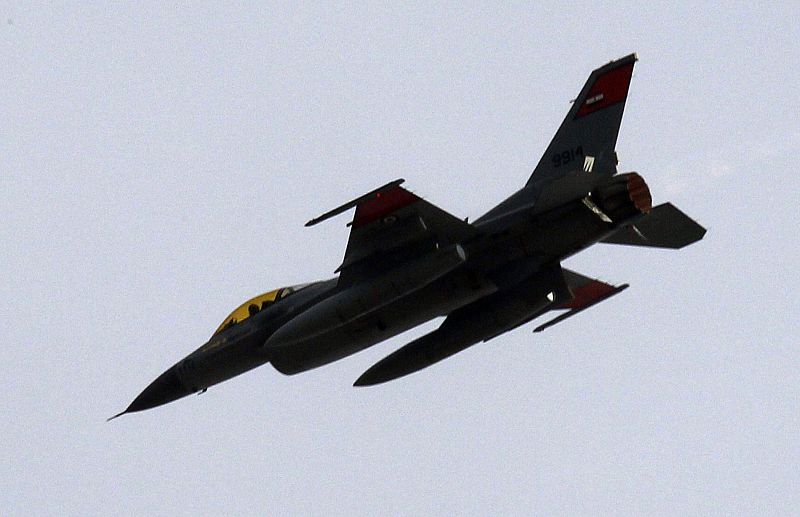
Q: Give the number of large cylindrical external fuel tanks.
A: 2